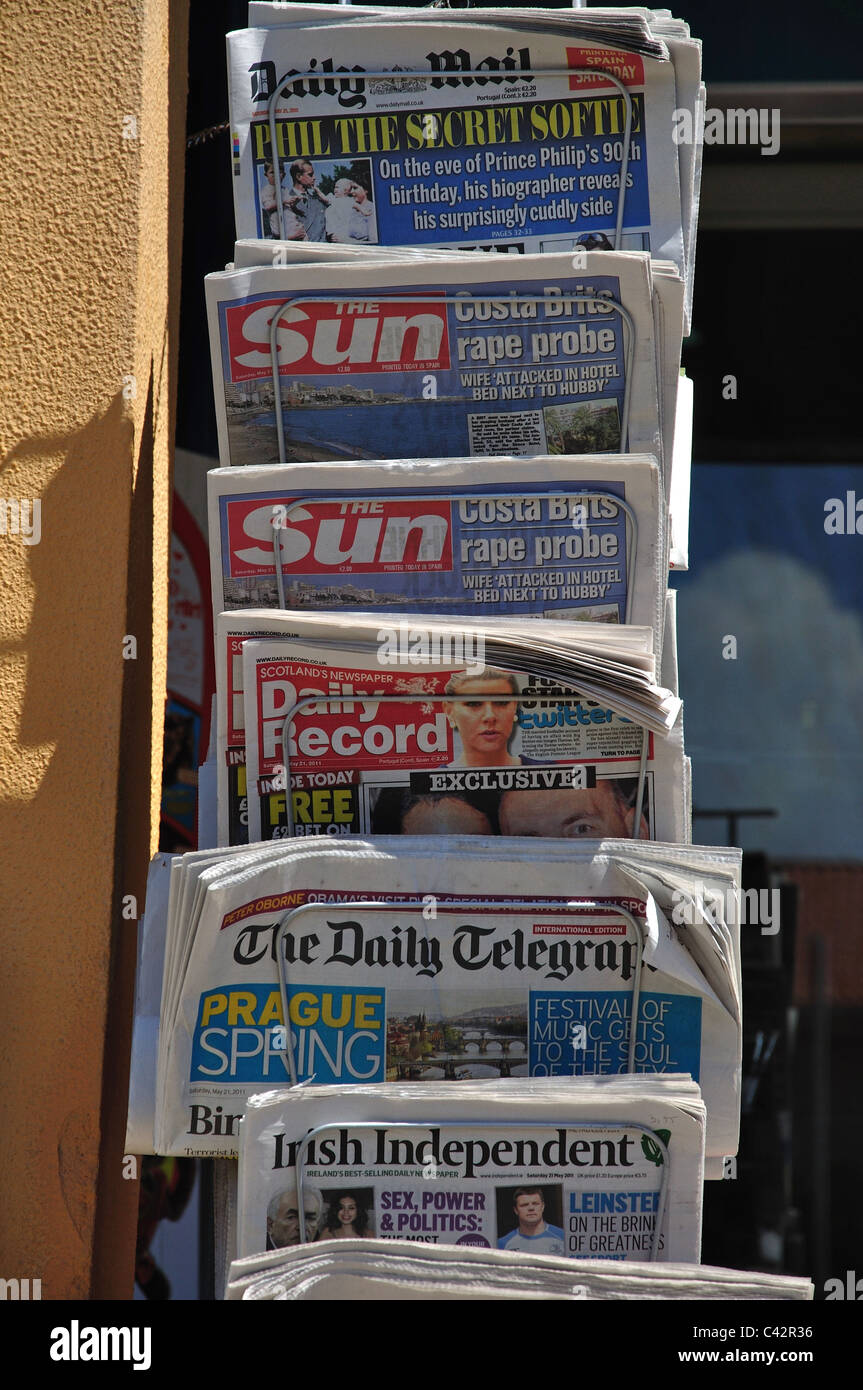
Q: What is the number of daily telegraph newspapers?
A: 1